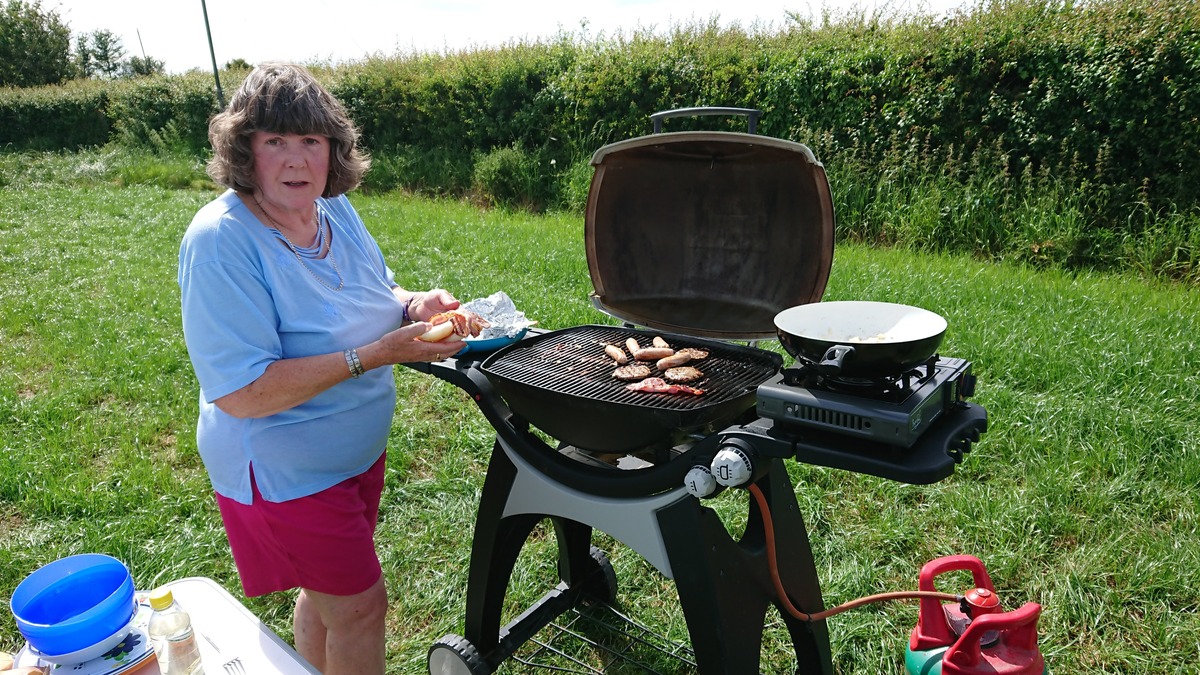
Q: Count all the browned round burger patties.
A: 3